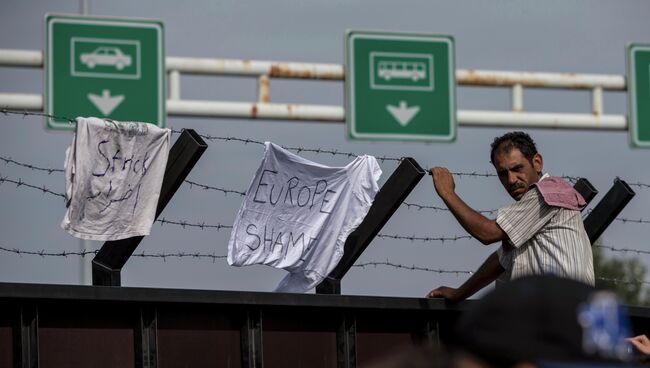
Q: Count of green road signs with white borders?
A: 3